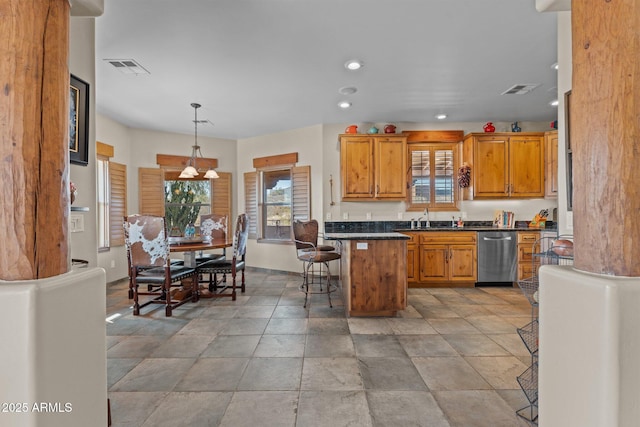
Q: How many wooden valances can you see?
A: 4